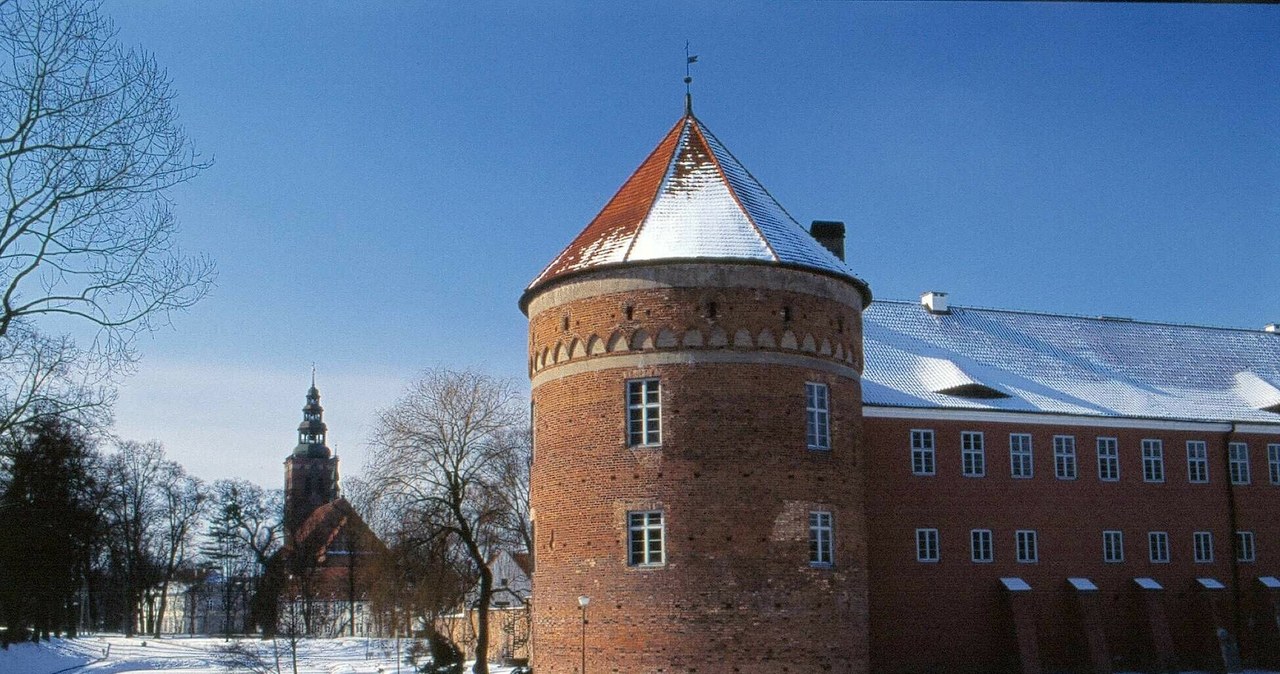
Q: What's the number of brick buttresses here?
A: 5